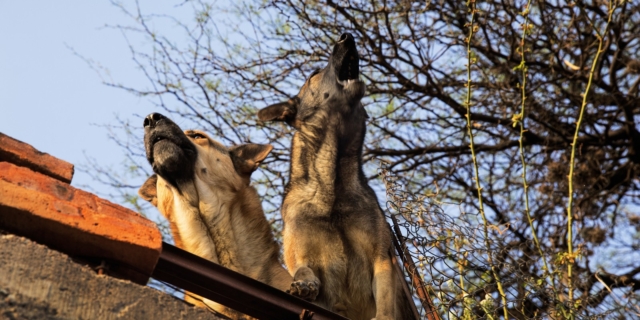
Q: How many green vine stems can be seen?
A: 3